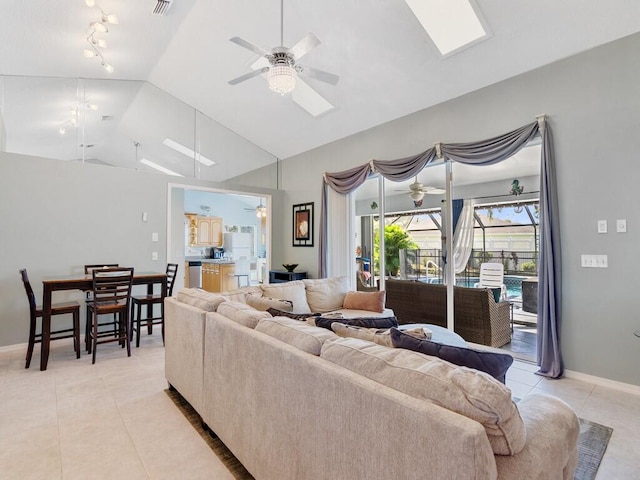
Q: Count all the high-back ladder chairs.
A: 4